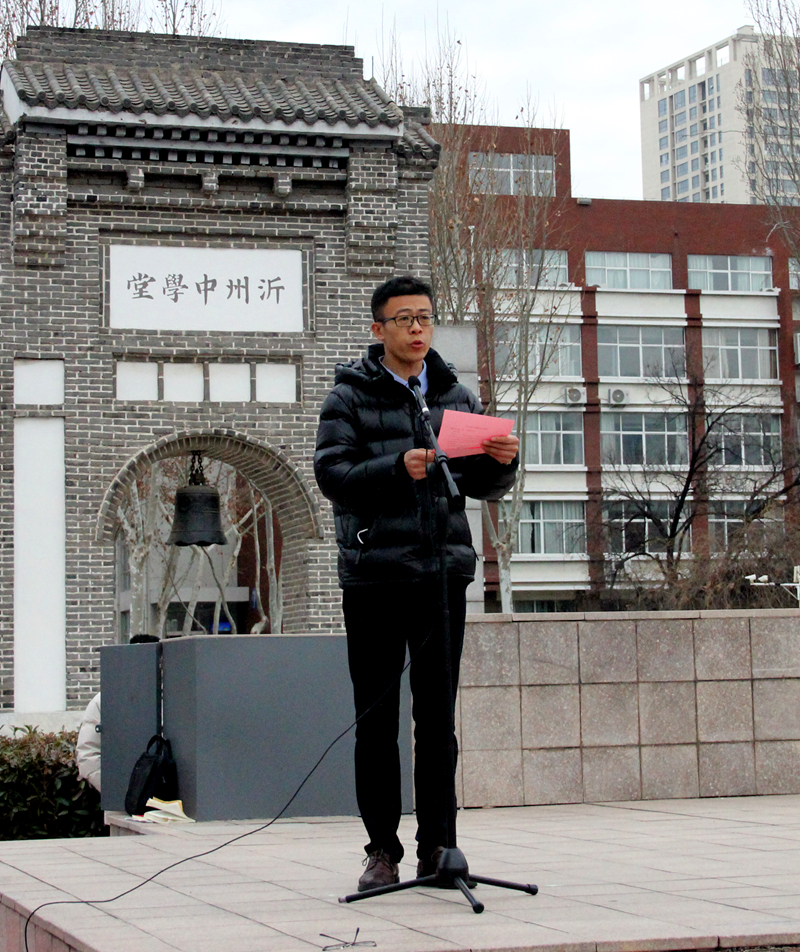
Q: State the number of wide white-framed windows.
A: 13